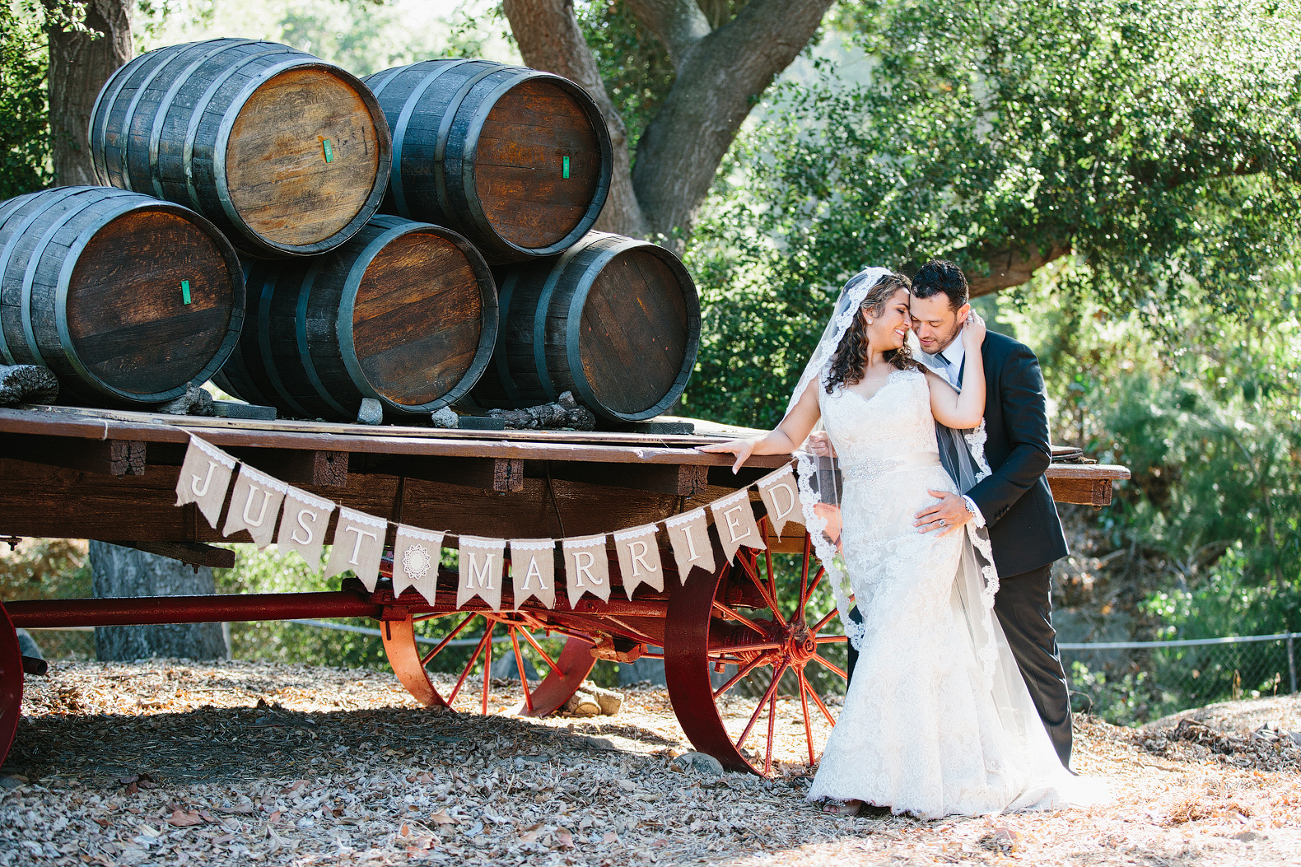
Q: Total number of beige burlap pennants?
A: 12